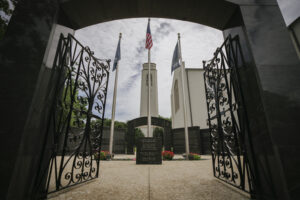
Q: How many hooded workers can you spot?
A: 0